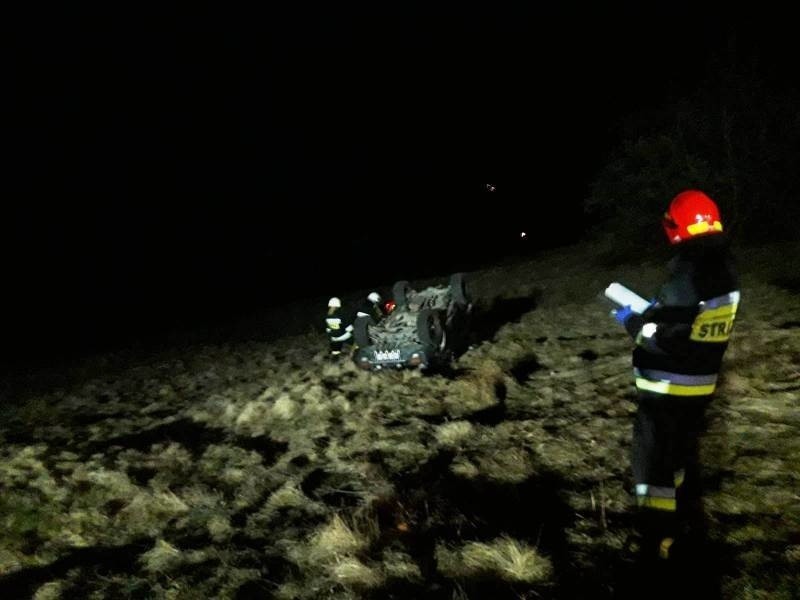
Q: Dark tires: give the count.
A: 4